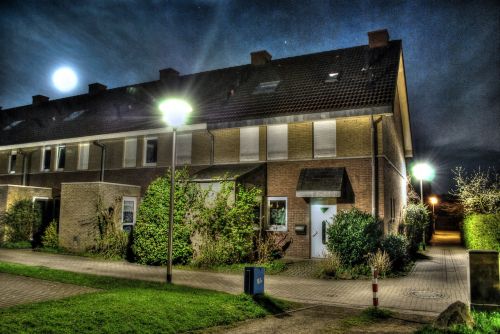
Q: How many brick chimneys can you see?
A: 5